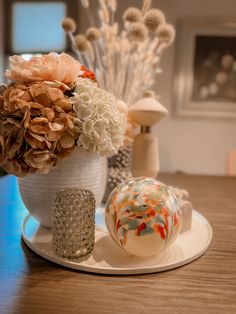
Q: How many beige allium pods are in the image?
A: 7